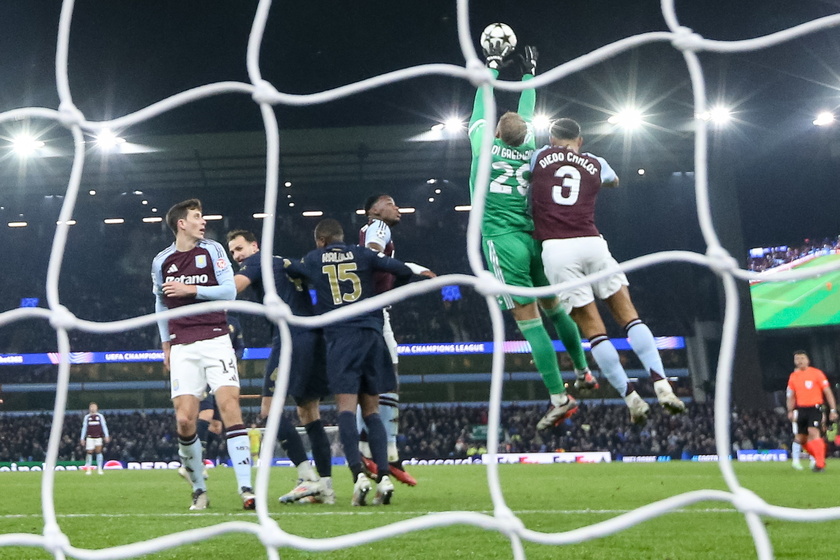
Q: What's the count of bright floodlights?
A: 7